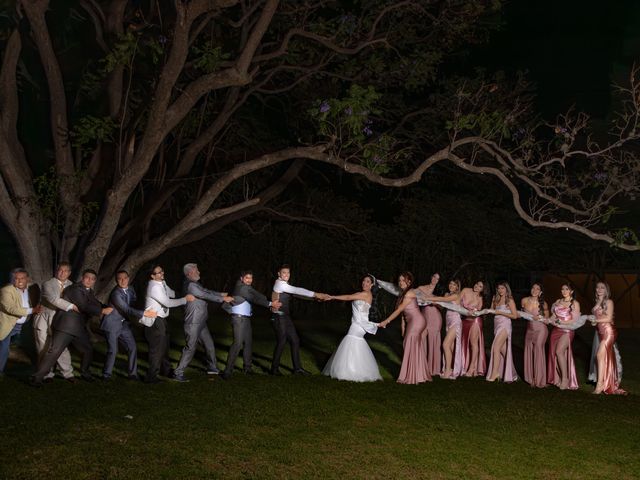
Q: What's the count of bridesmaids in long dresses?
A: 8